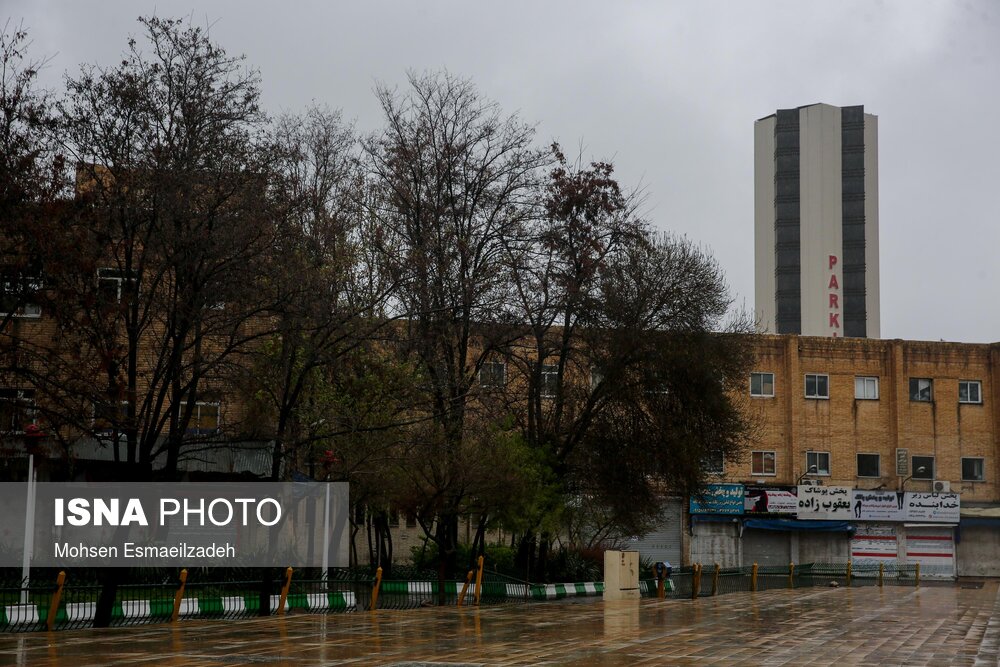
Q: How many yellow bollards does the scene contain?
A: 14